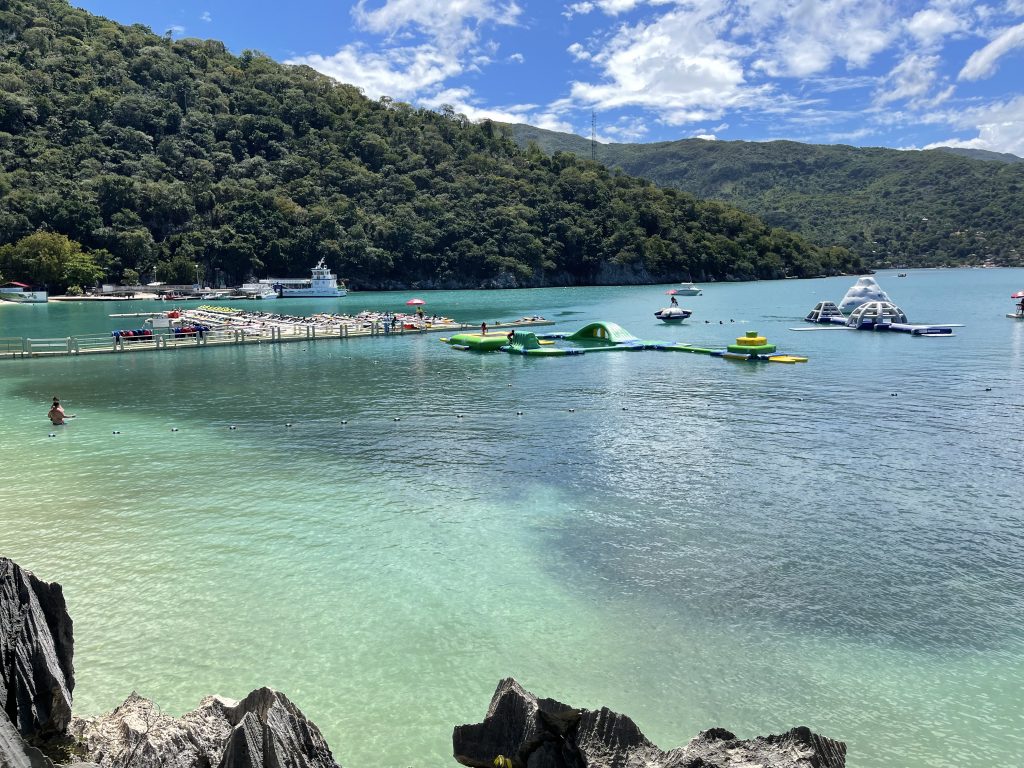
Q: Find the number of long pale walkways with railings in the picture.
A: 1